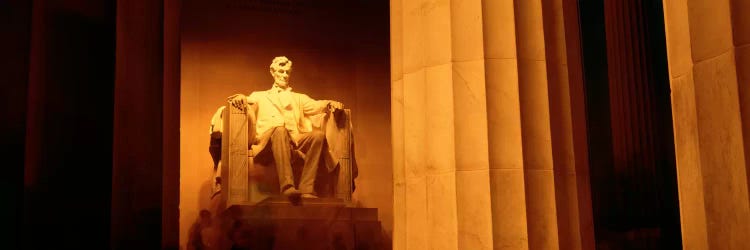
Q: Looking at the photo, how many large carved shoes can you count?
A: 2